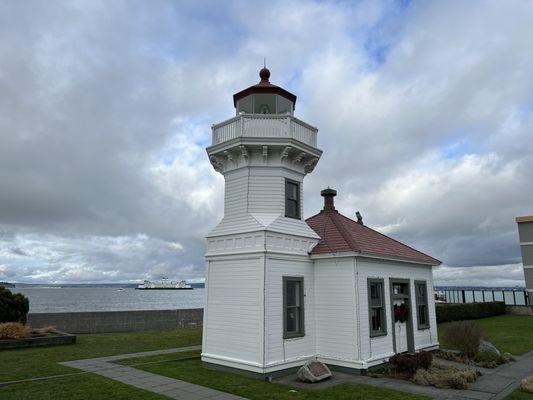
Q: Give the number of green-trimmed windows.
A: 4